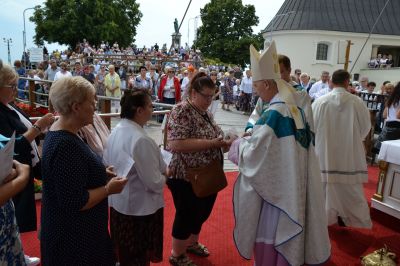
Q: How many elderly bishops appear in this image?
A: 1